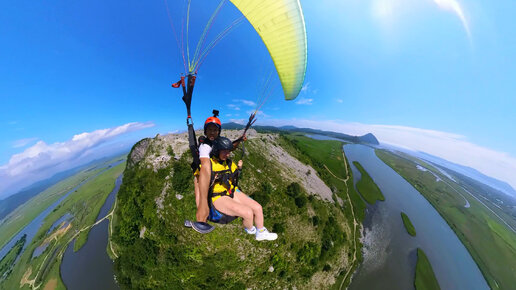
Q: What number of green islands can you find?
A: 3